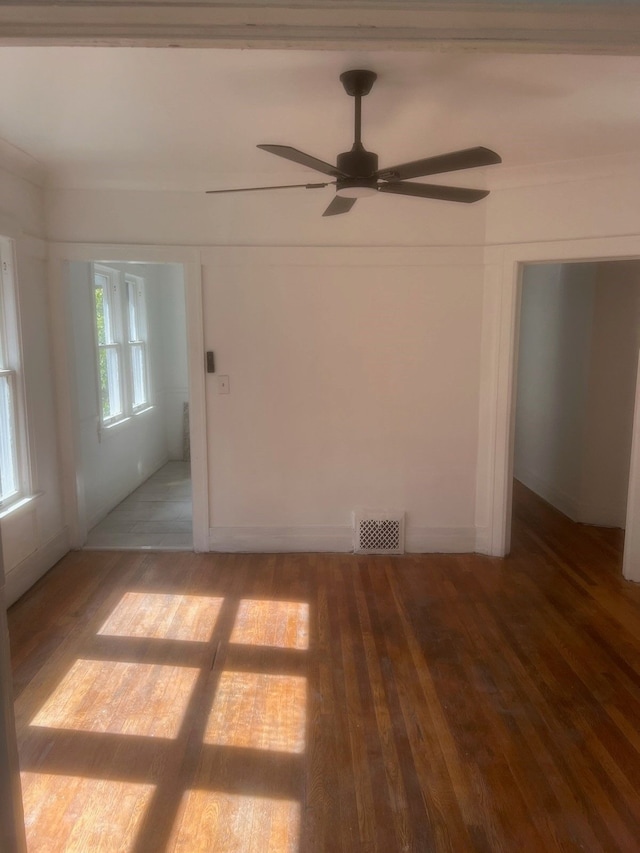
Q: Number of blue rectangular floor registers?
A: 0